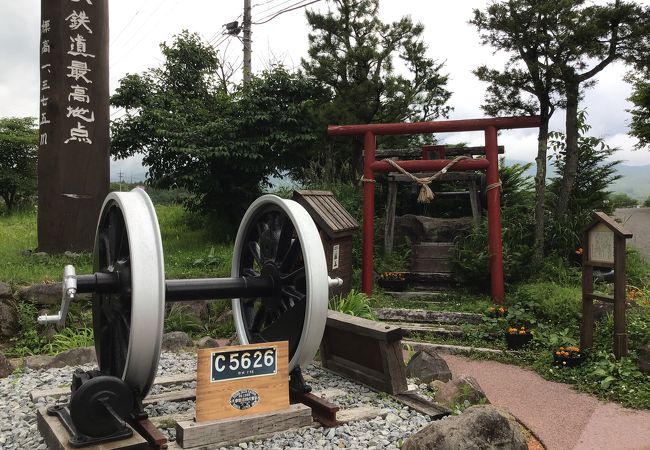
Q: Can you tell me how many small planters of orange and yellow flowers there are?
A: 4